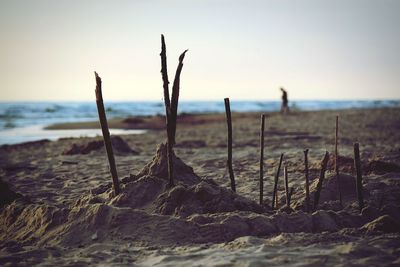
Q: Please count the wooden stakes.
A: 11